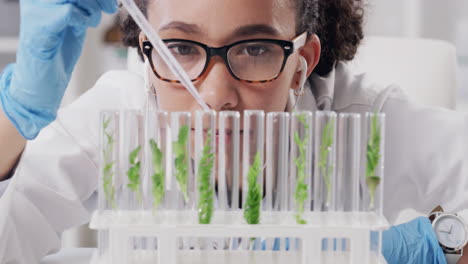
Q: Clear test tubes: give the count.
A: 12